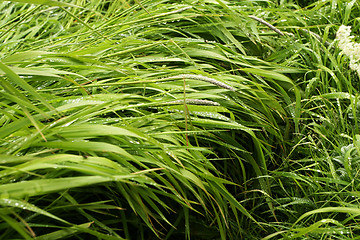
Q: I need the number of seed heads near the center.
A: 2